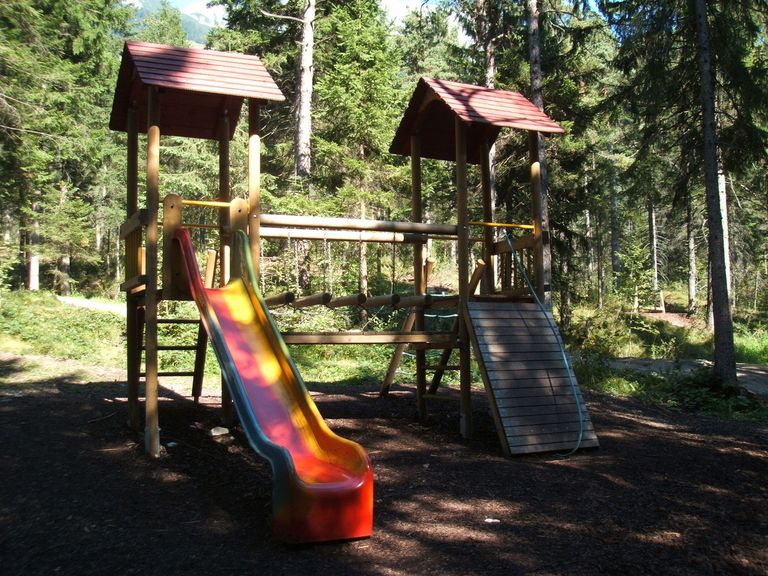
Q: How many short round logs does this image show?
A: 5